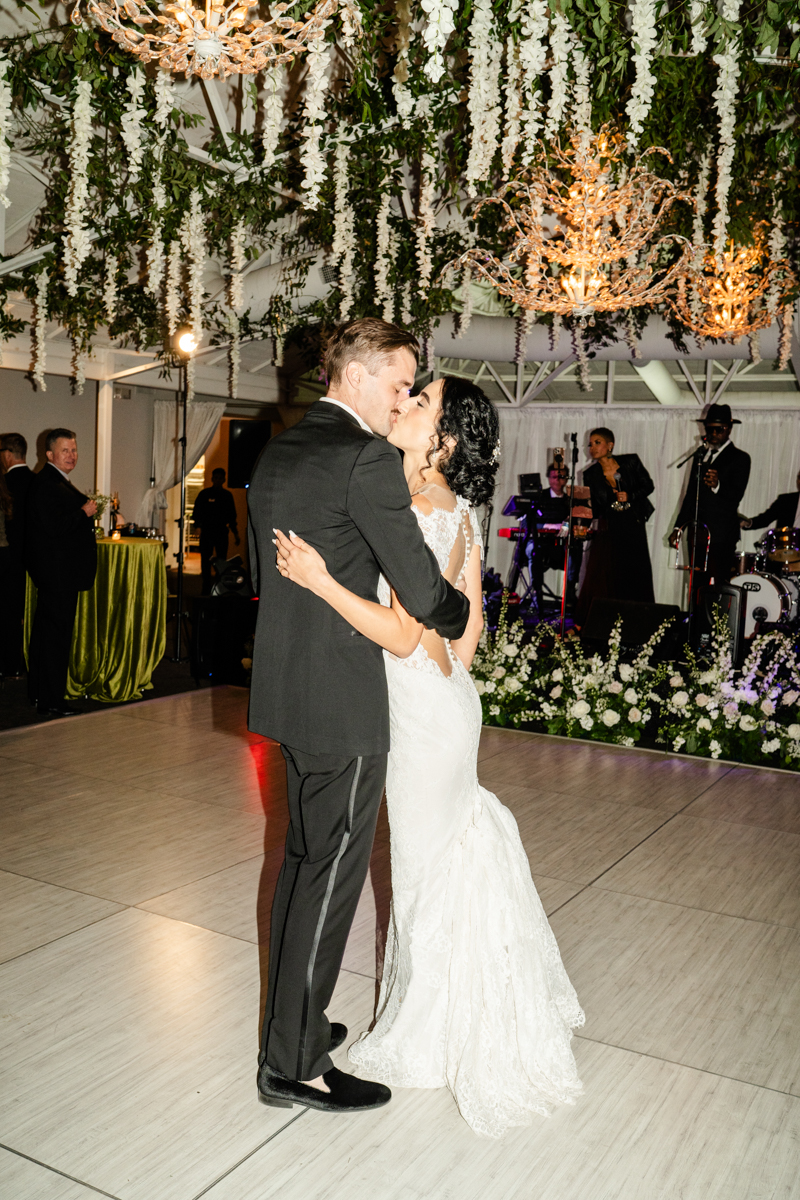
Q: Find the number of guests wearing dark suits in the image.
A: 2